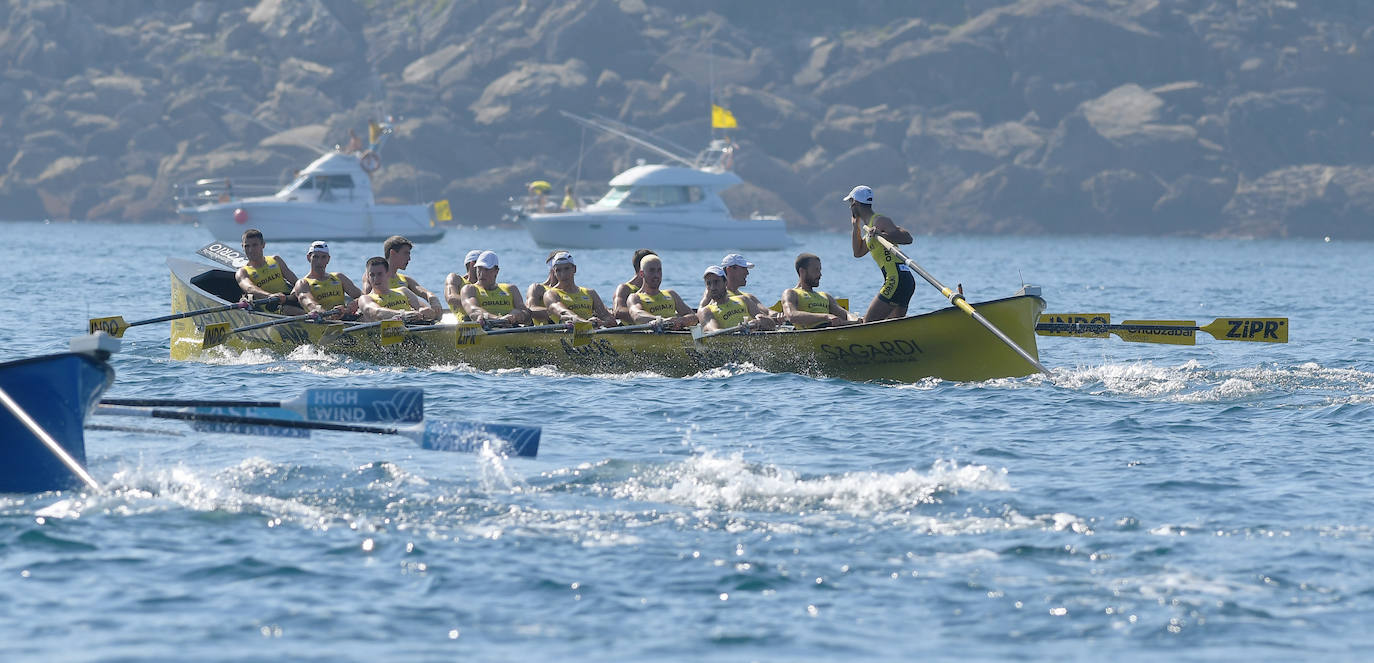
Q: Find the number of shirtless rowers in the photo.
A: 0